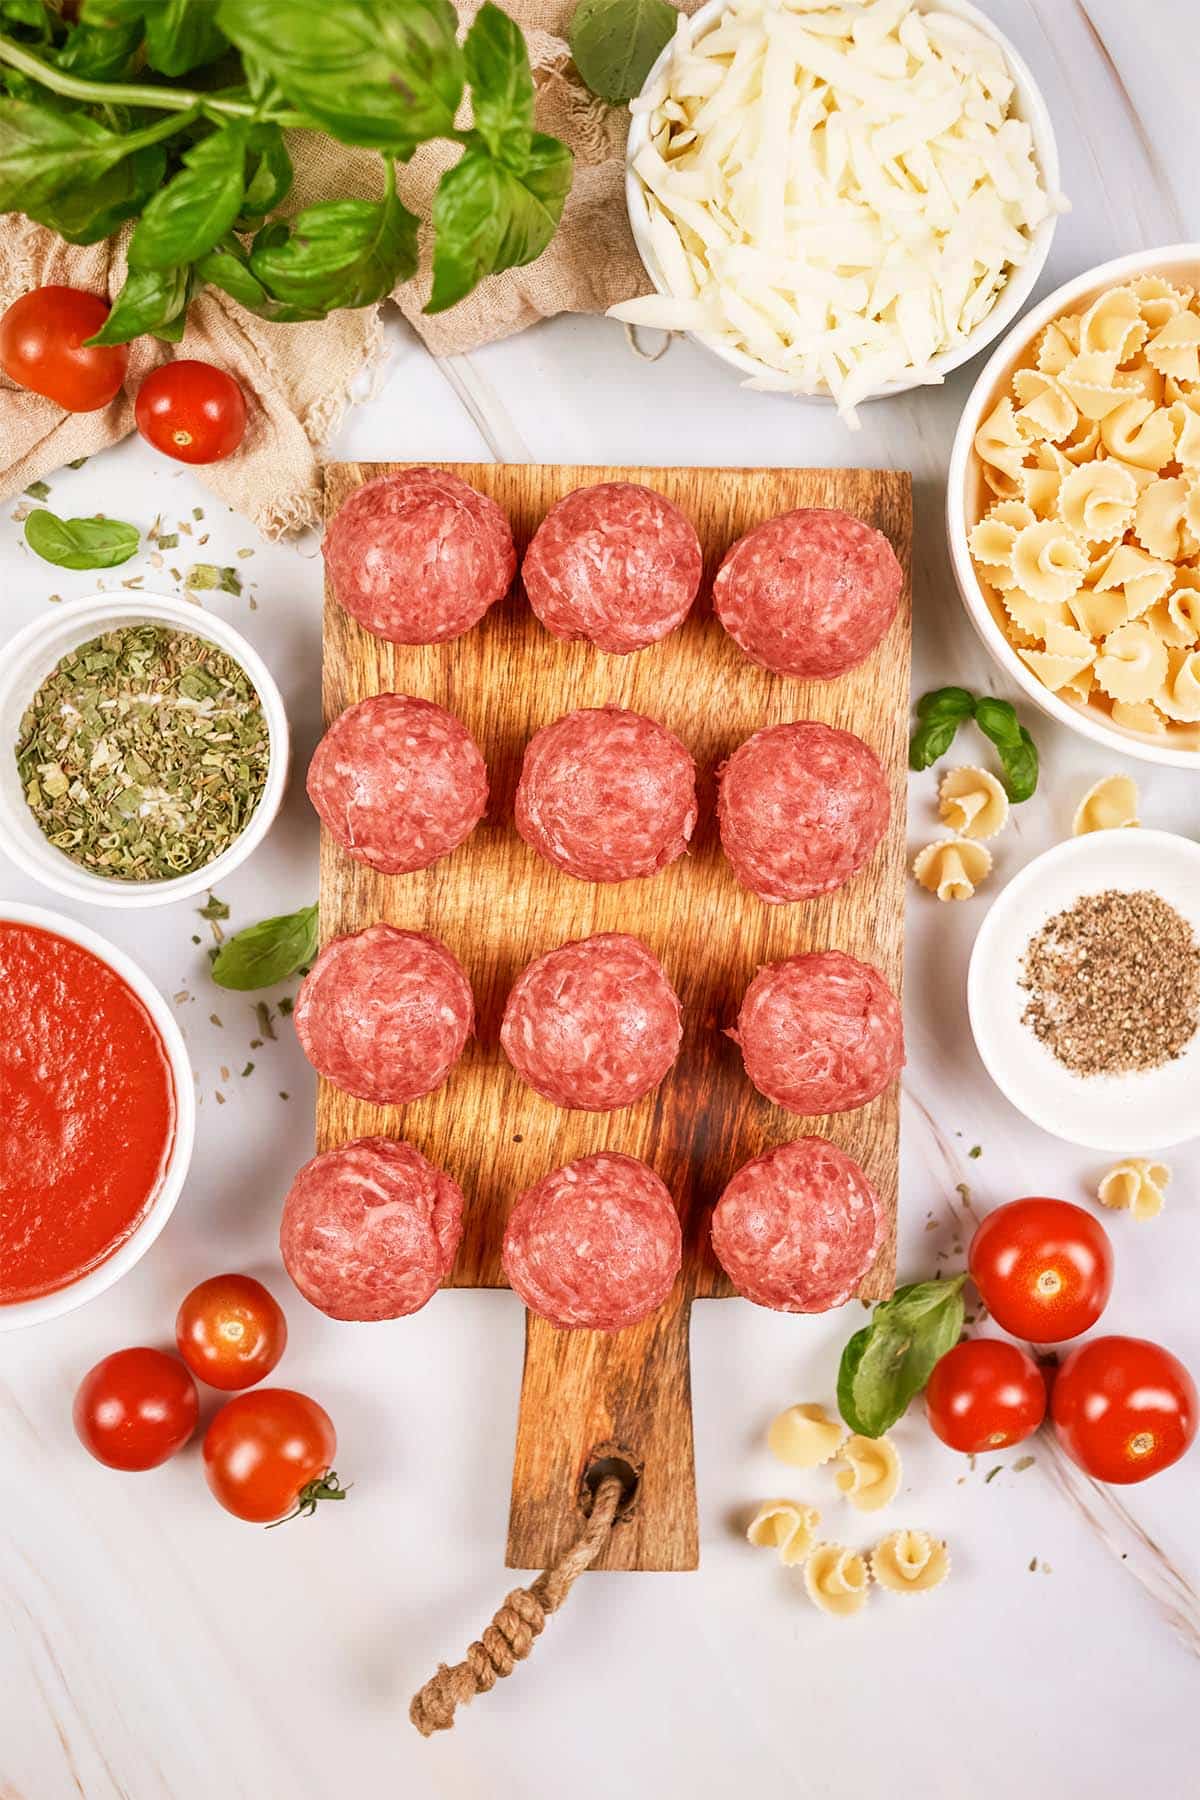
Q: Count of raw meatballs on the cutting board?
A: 12